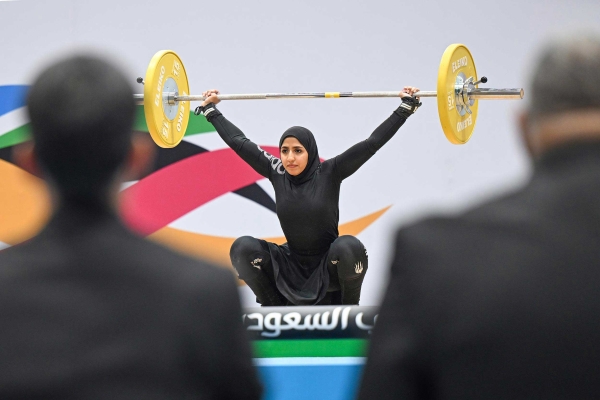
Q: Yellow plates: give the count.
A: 2